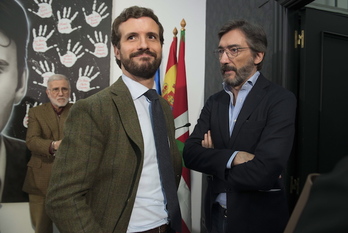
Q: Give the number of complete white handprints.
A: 6